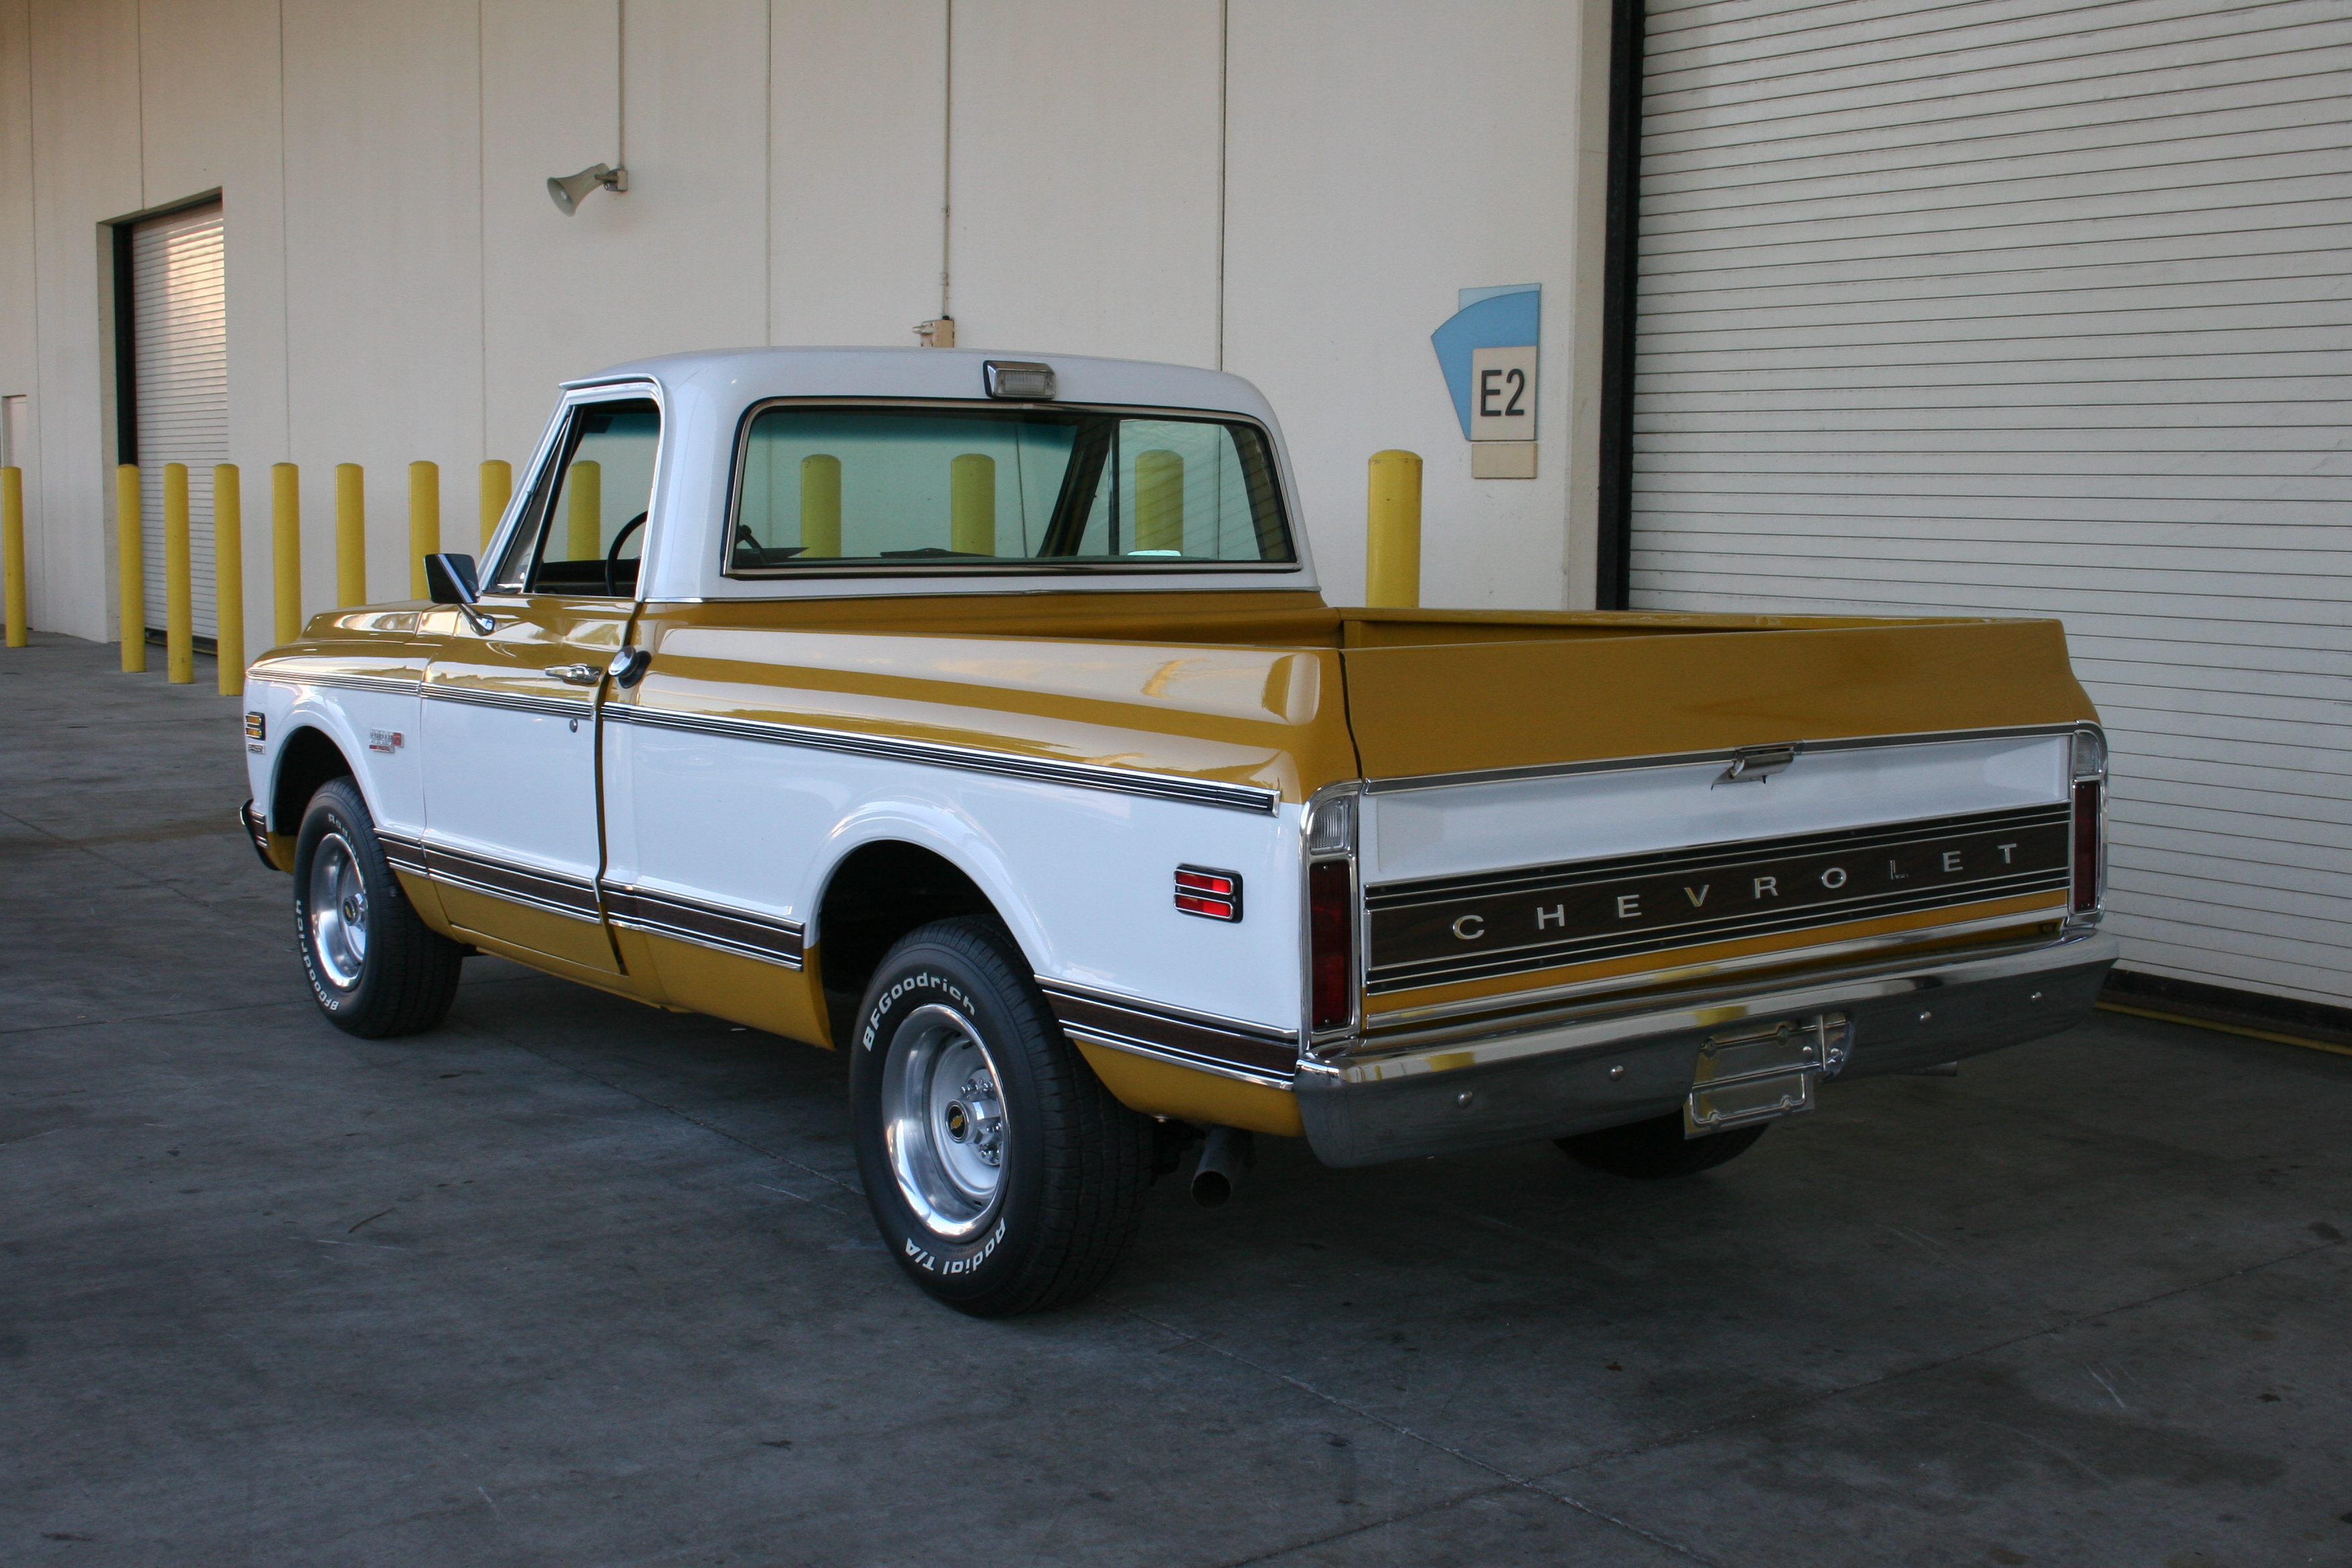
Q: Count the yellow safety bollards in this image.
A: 13